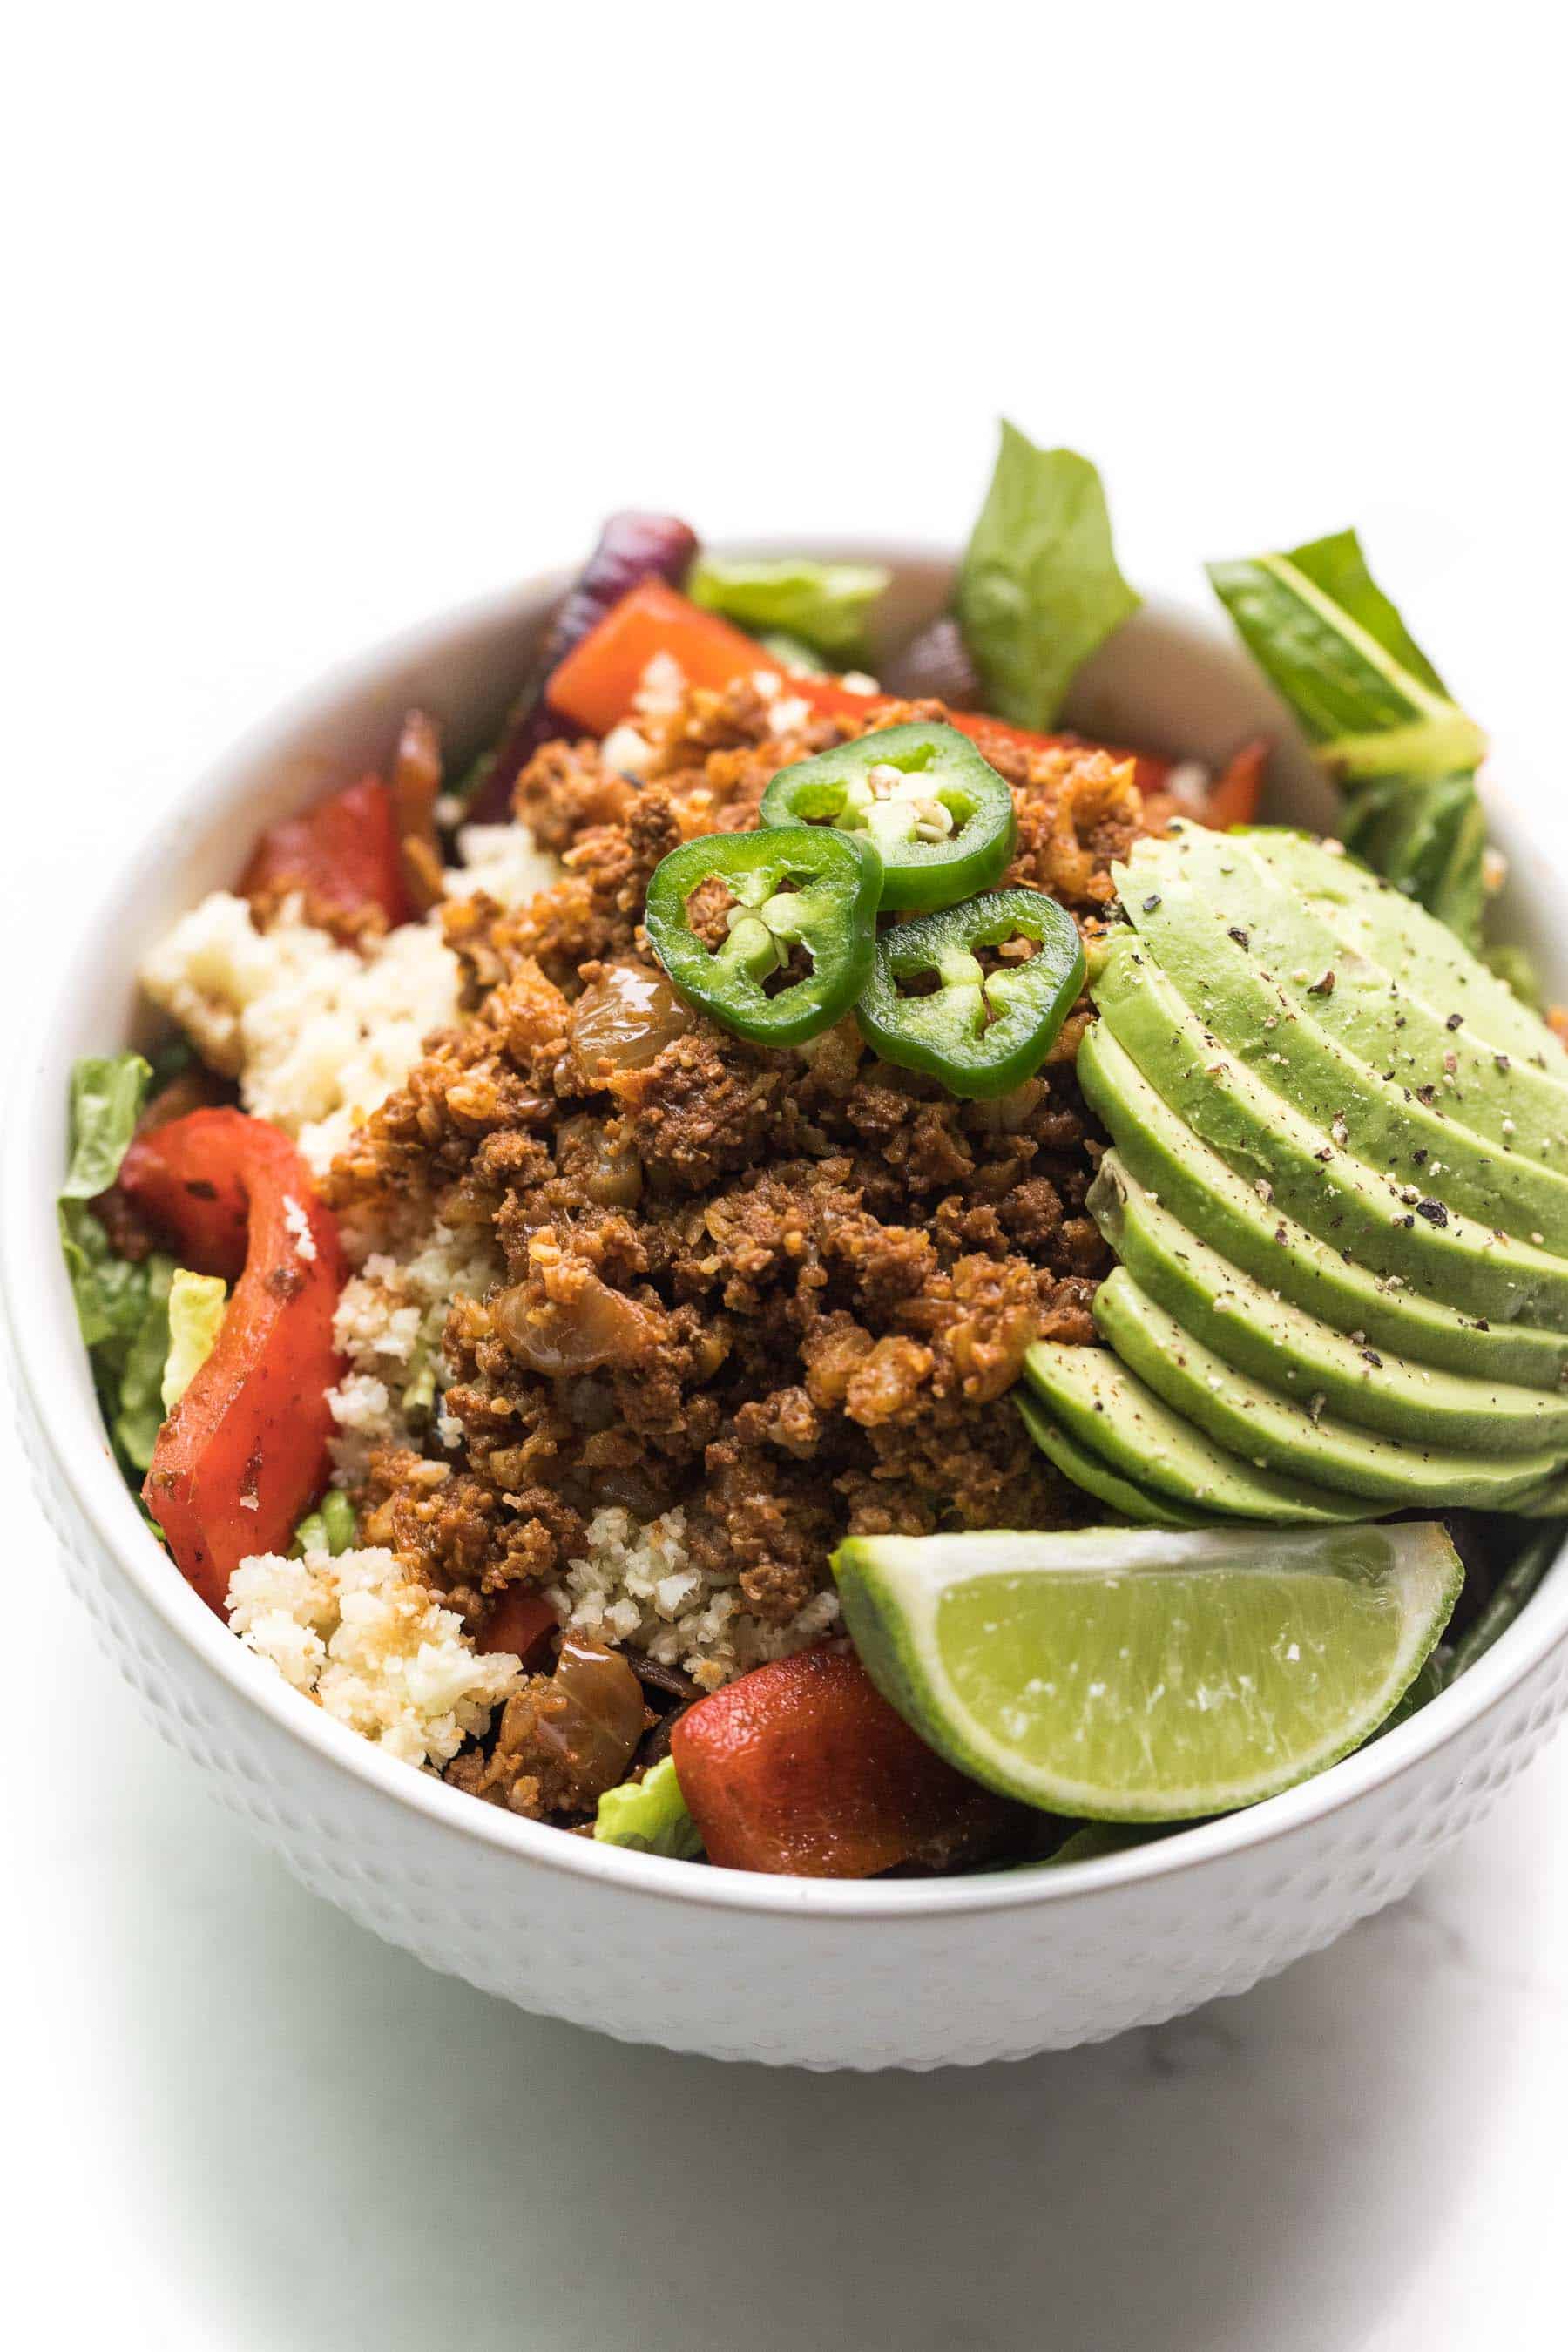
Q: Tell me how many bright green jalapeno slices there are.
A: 3